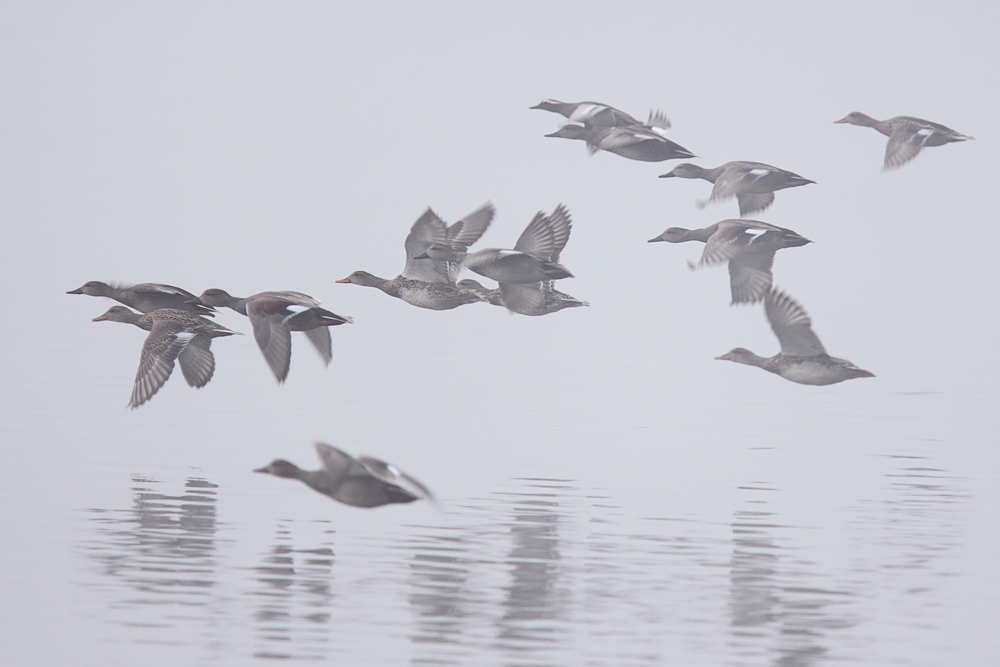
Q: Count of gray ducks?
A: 13